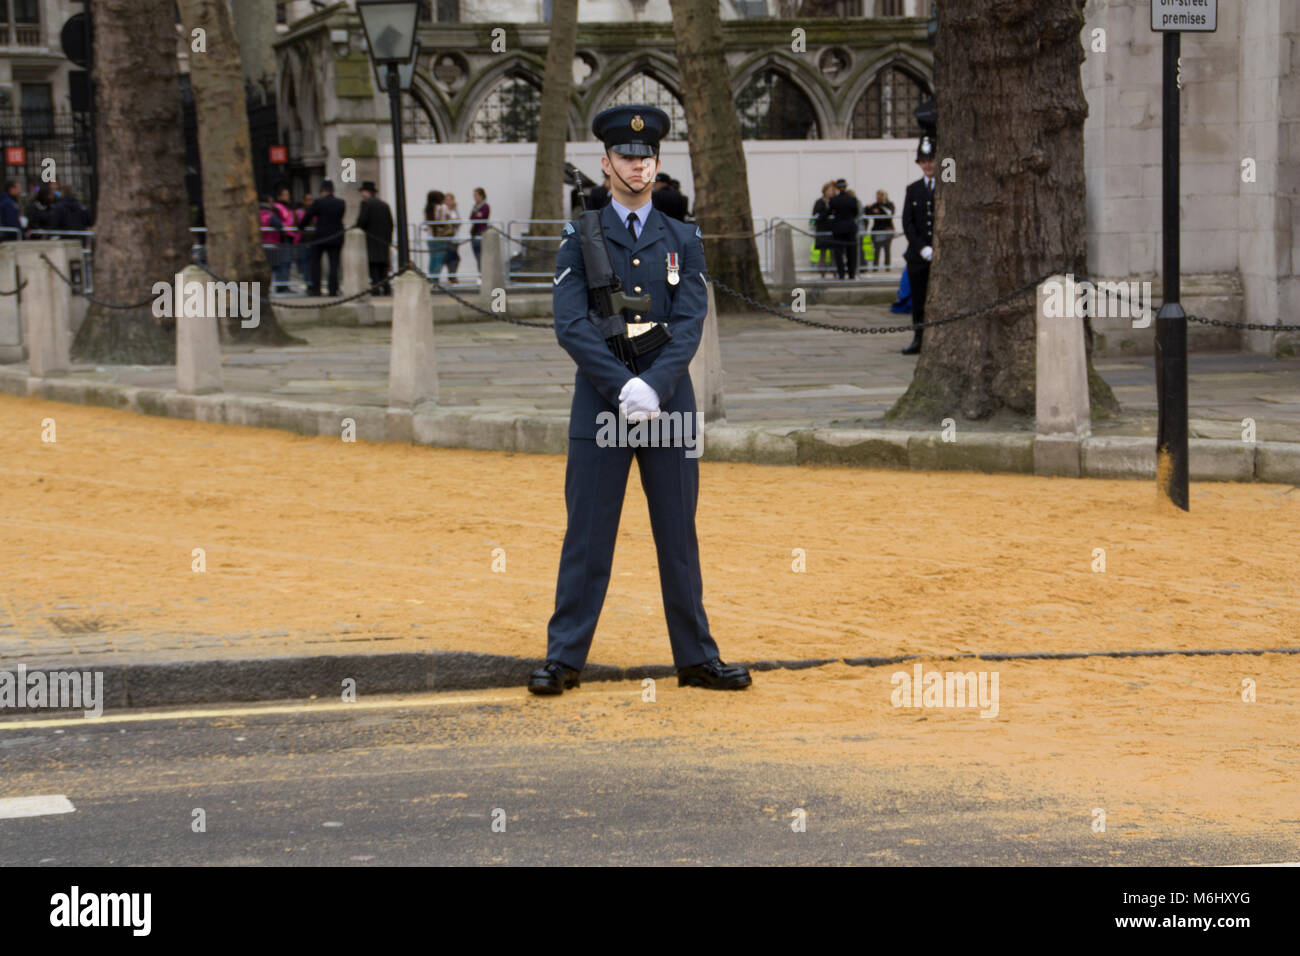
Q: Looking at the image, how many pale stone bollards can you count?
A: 8